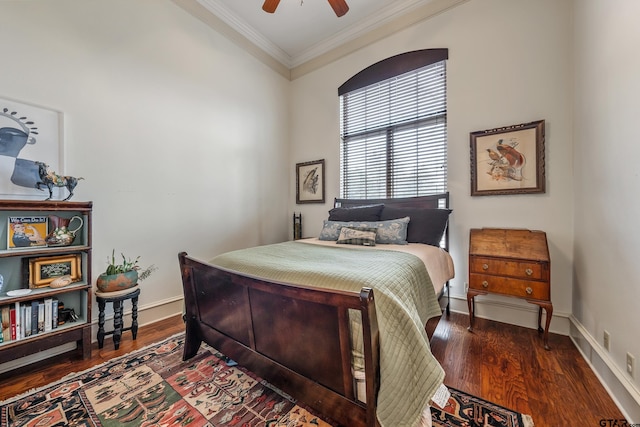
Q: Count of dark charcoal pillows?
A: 2